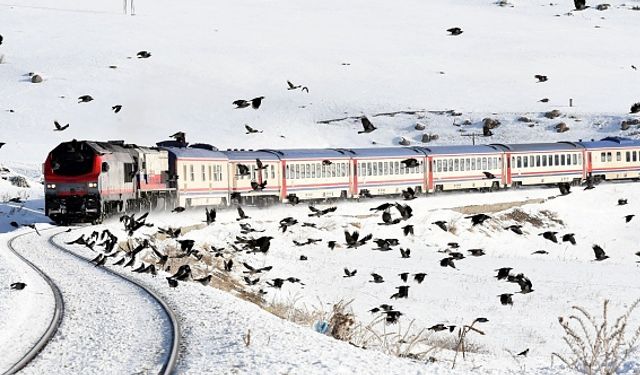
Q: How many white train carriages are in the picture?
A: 7